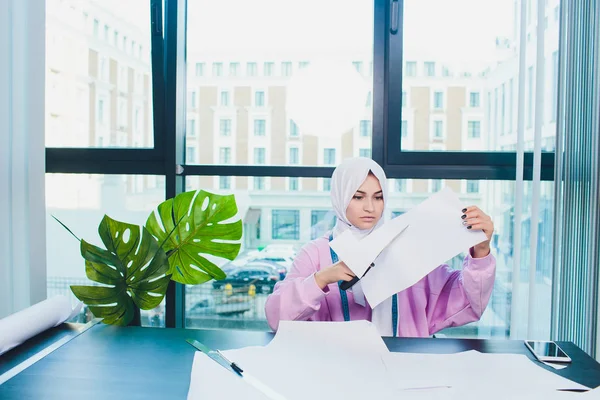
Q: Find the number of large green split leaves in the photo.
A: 2